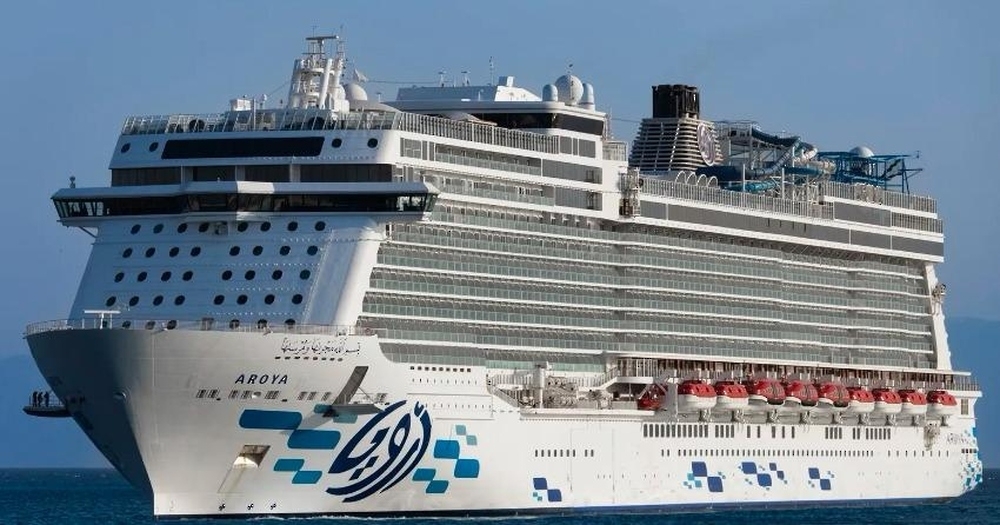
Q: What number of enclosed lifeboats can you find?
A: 9